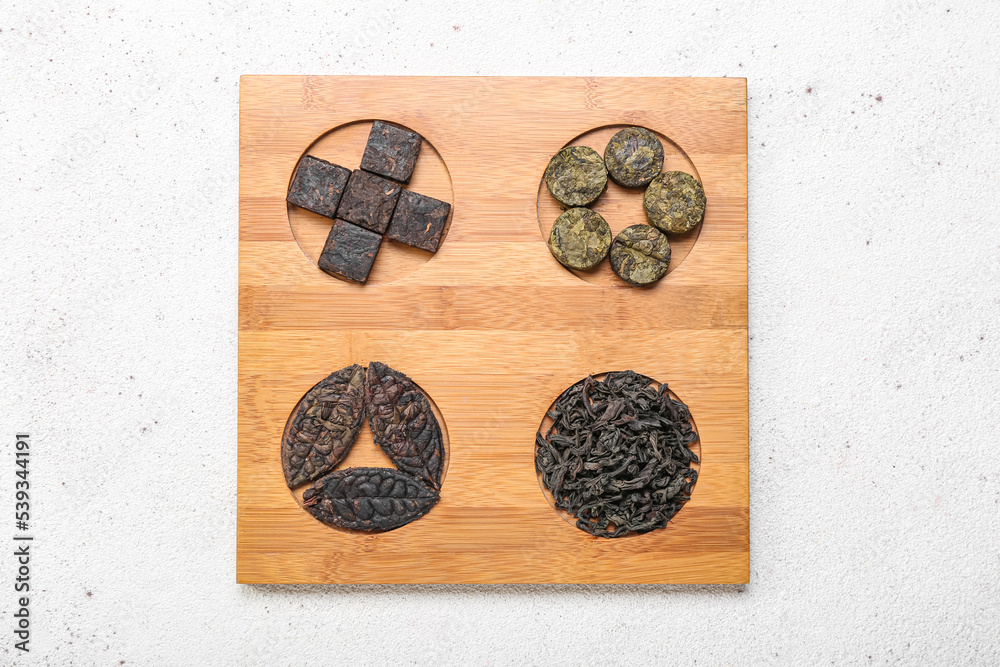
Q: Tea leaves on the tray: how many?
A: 3